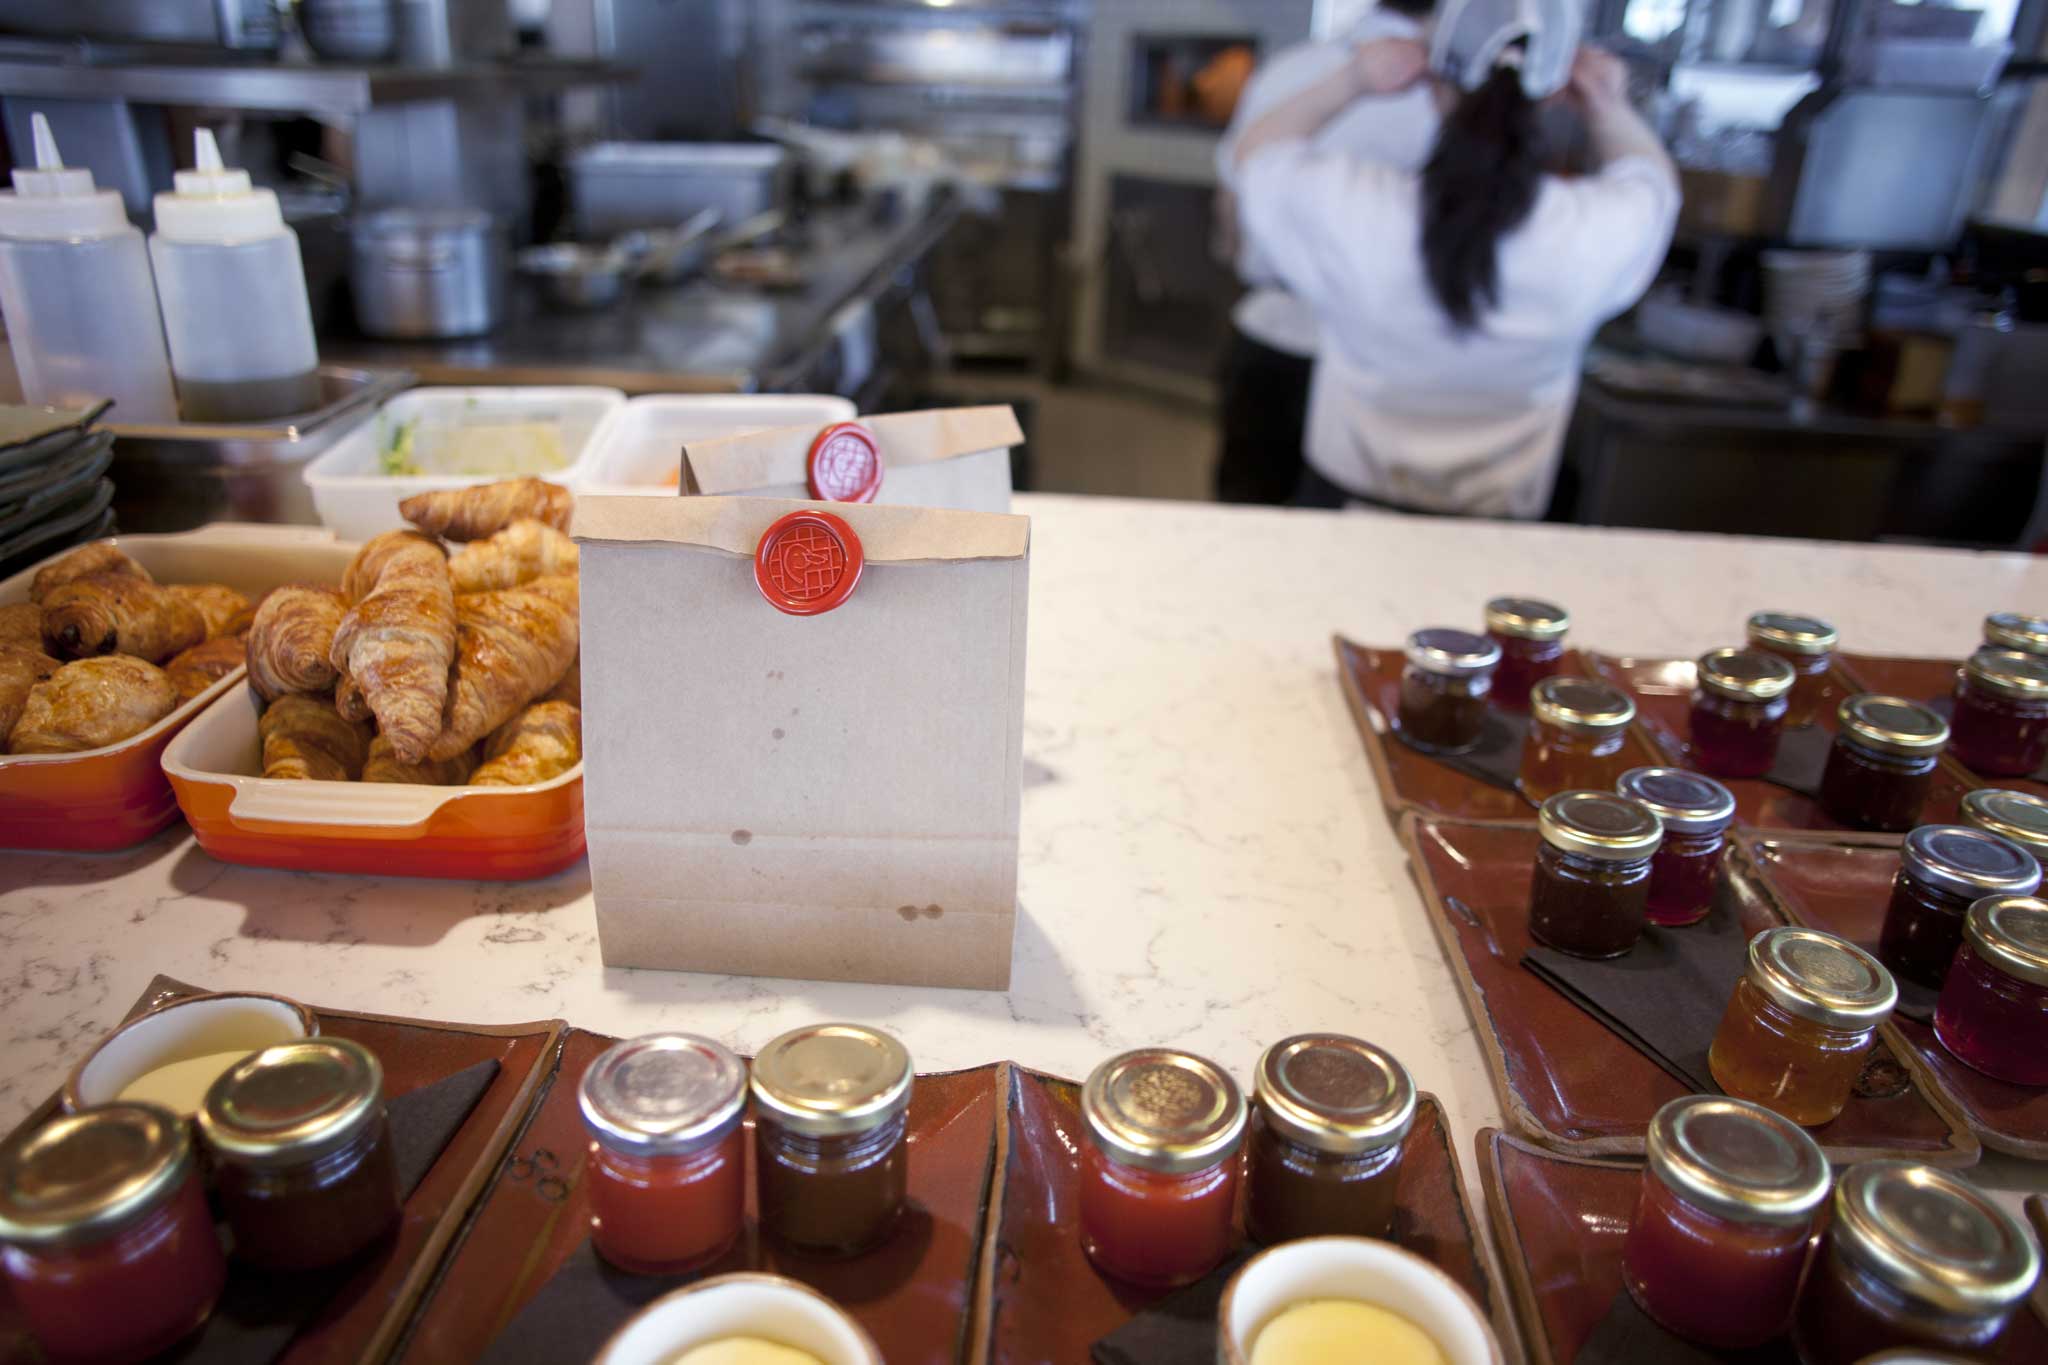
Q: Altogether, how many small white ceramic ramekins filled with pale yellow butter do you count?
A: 3